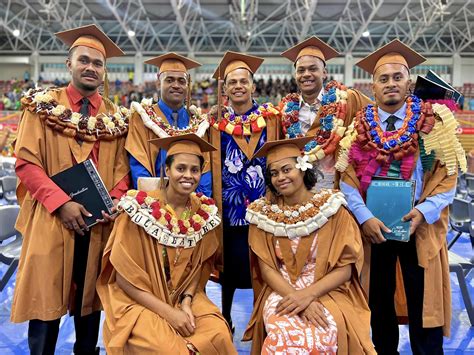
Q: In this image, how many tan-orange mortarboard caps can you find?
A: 7